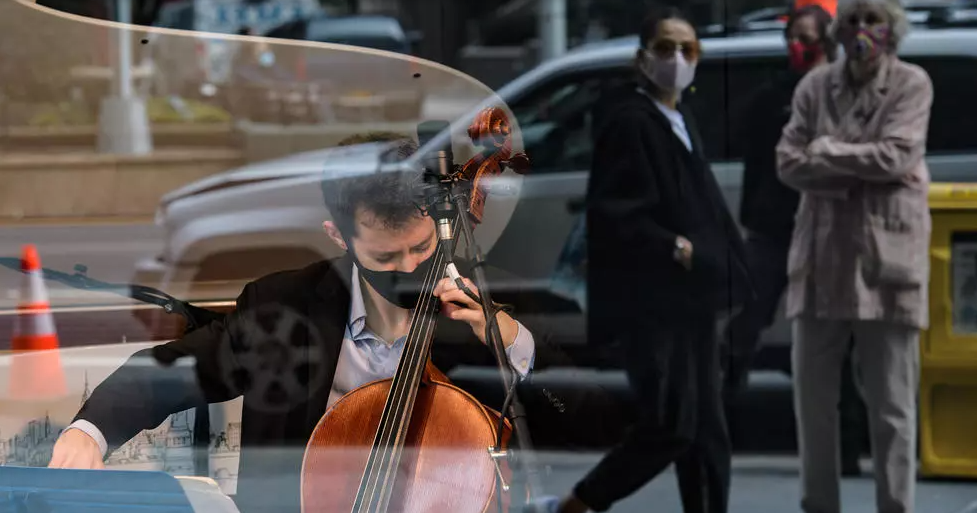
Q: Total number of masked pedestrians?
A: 3